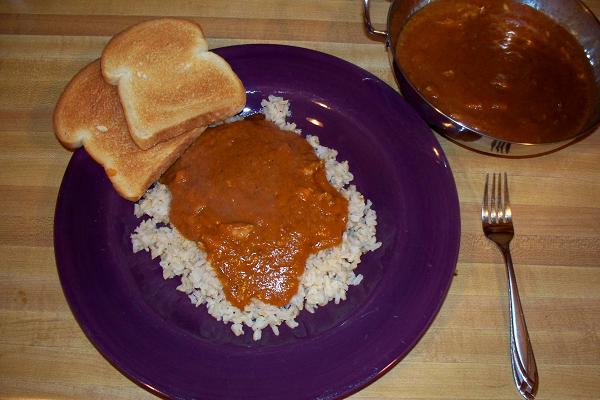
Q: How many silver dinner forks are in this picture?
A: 1